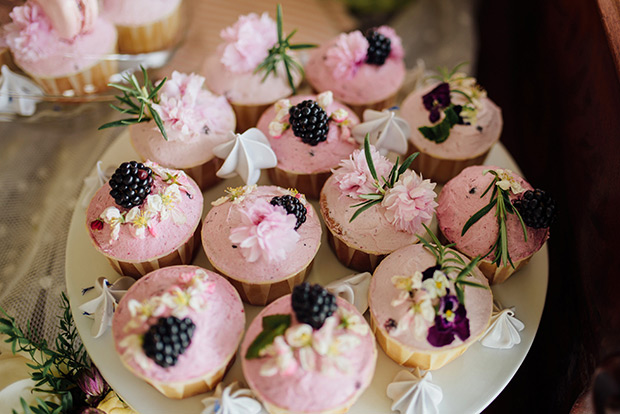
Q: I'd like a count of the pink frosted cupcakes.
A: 14